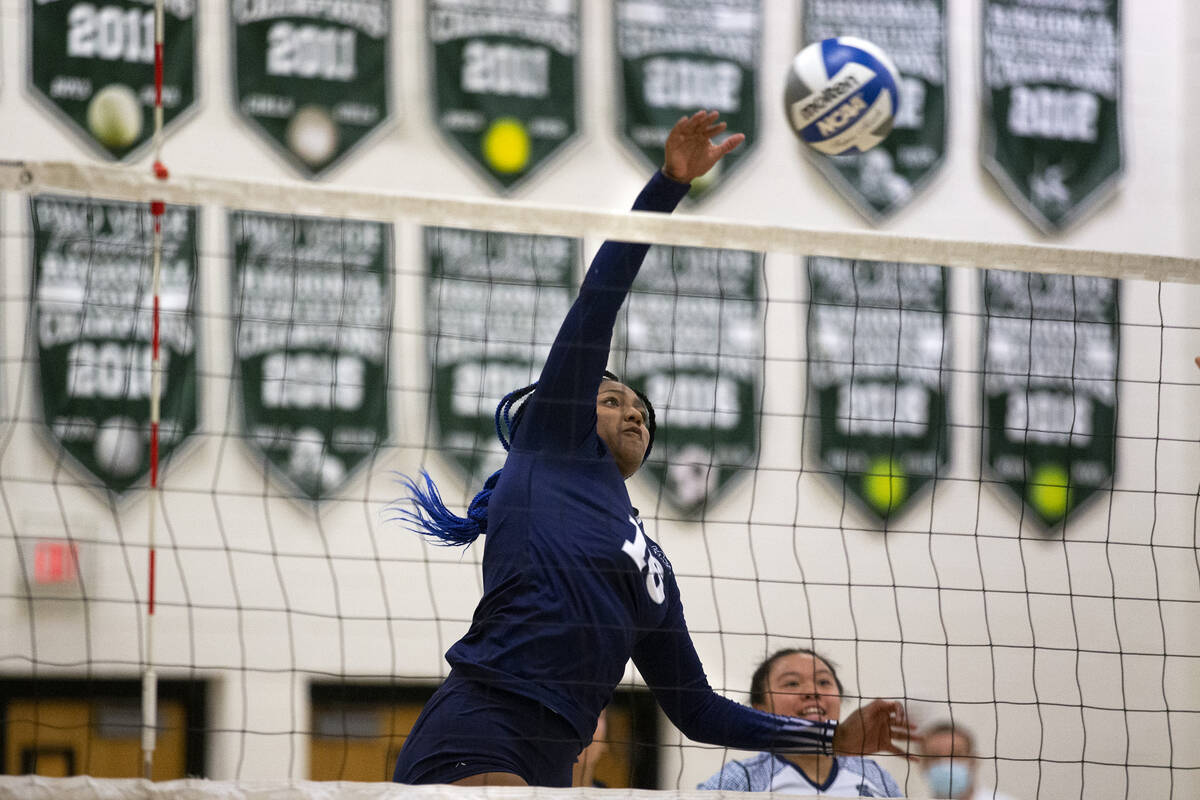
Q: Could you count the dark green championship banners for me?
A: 12